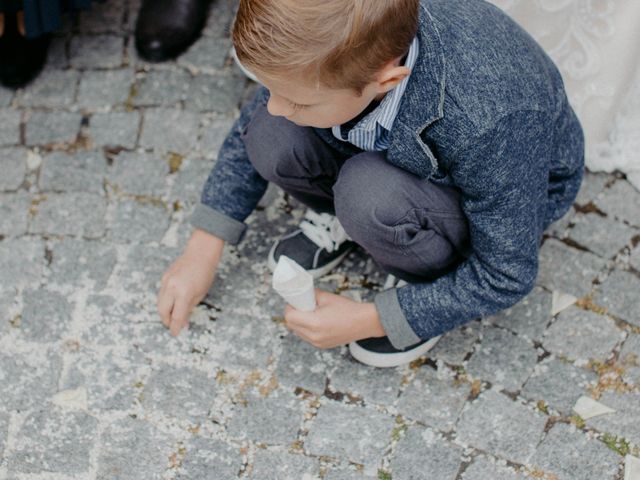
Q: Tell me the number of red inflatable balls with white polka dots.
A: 0